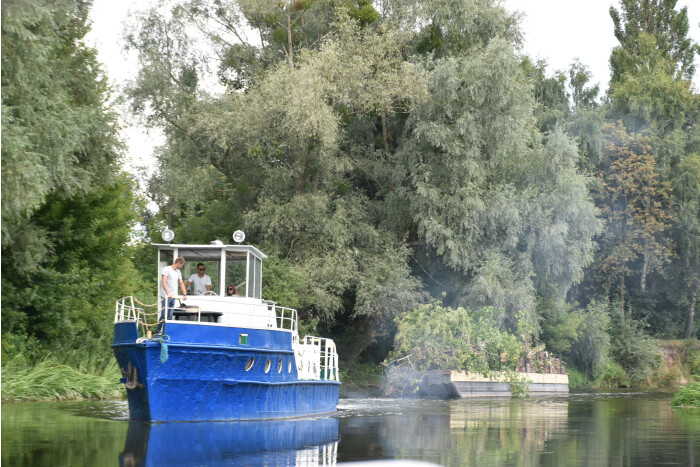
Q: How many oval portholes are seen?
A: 4